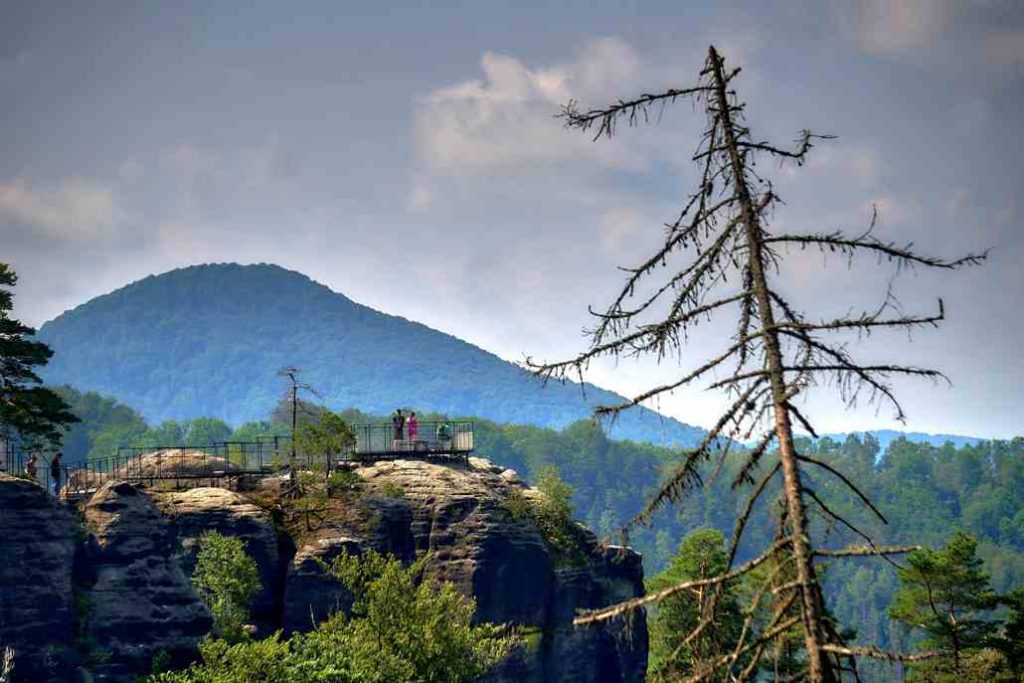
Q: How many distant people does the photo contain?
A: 5